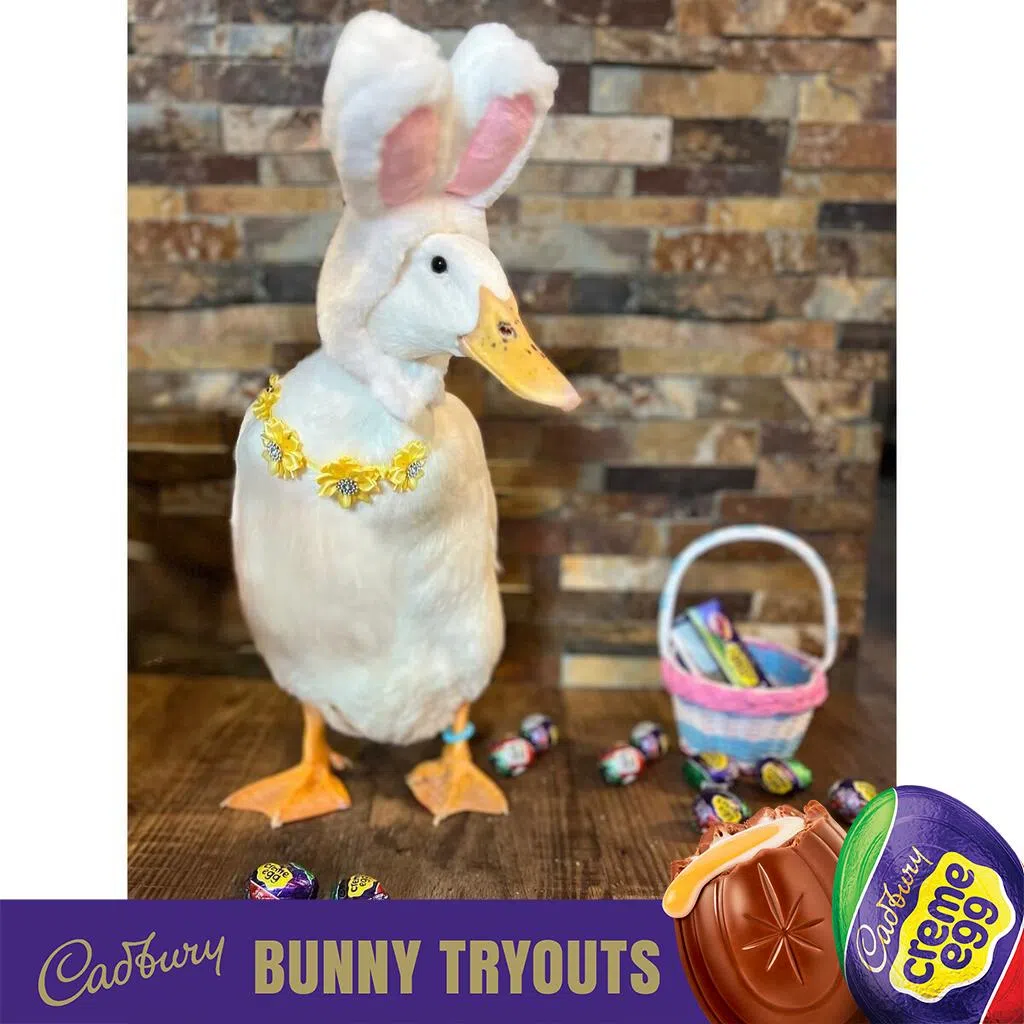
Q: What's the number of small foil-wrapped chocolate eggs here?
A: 10